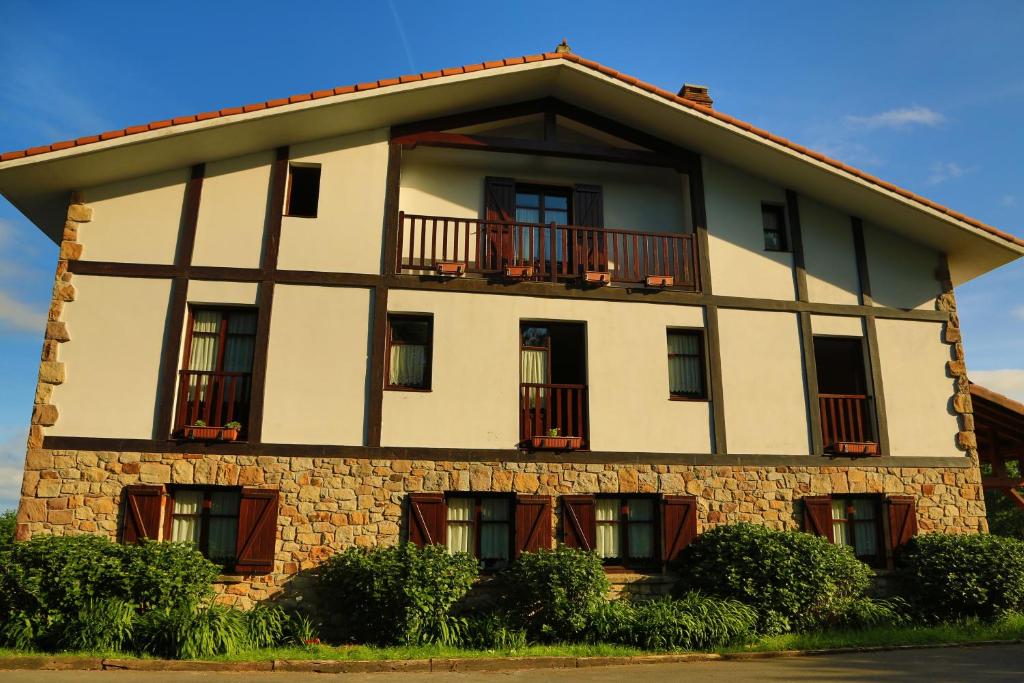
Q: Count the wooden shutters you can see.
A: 10